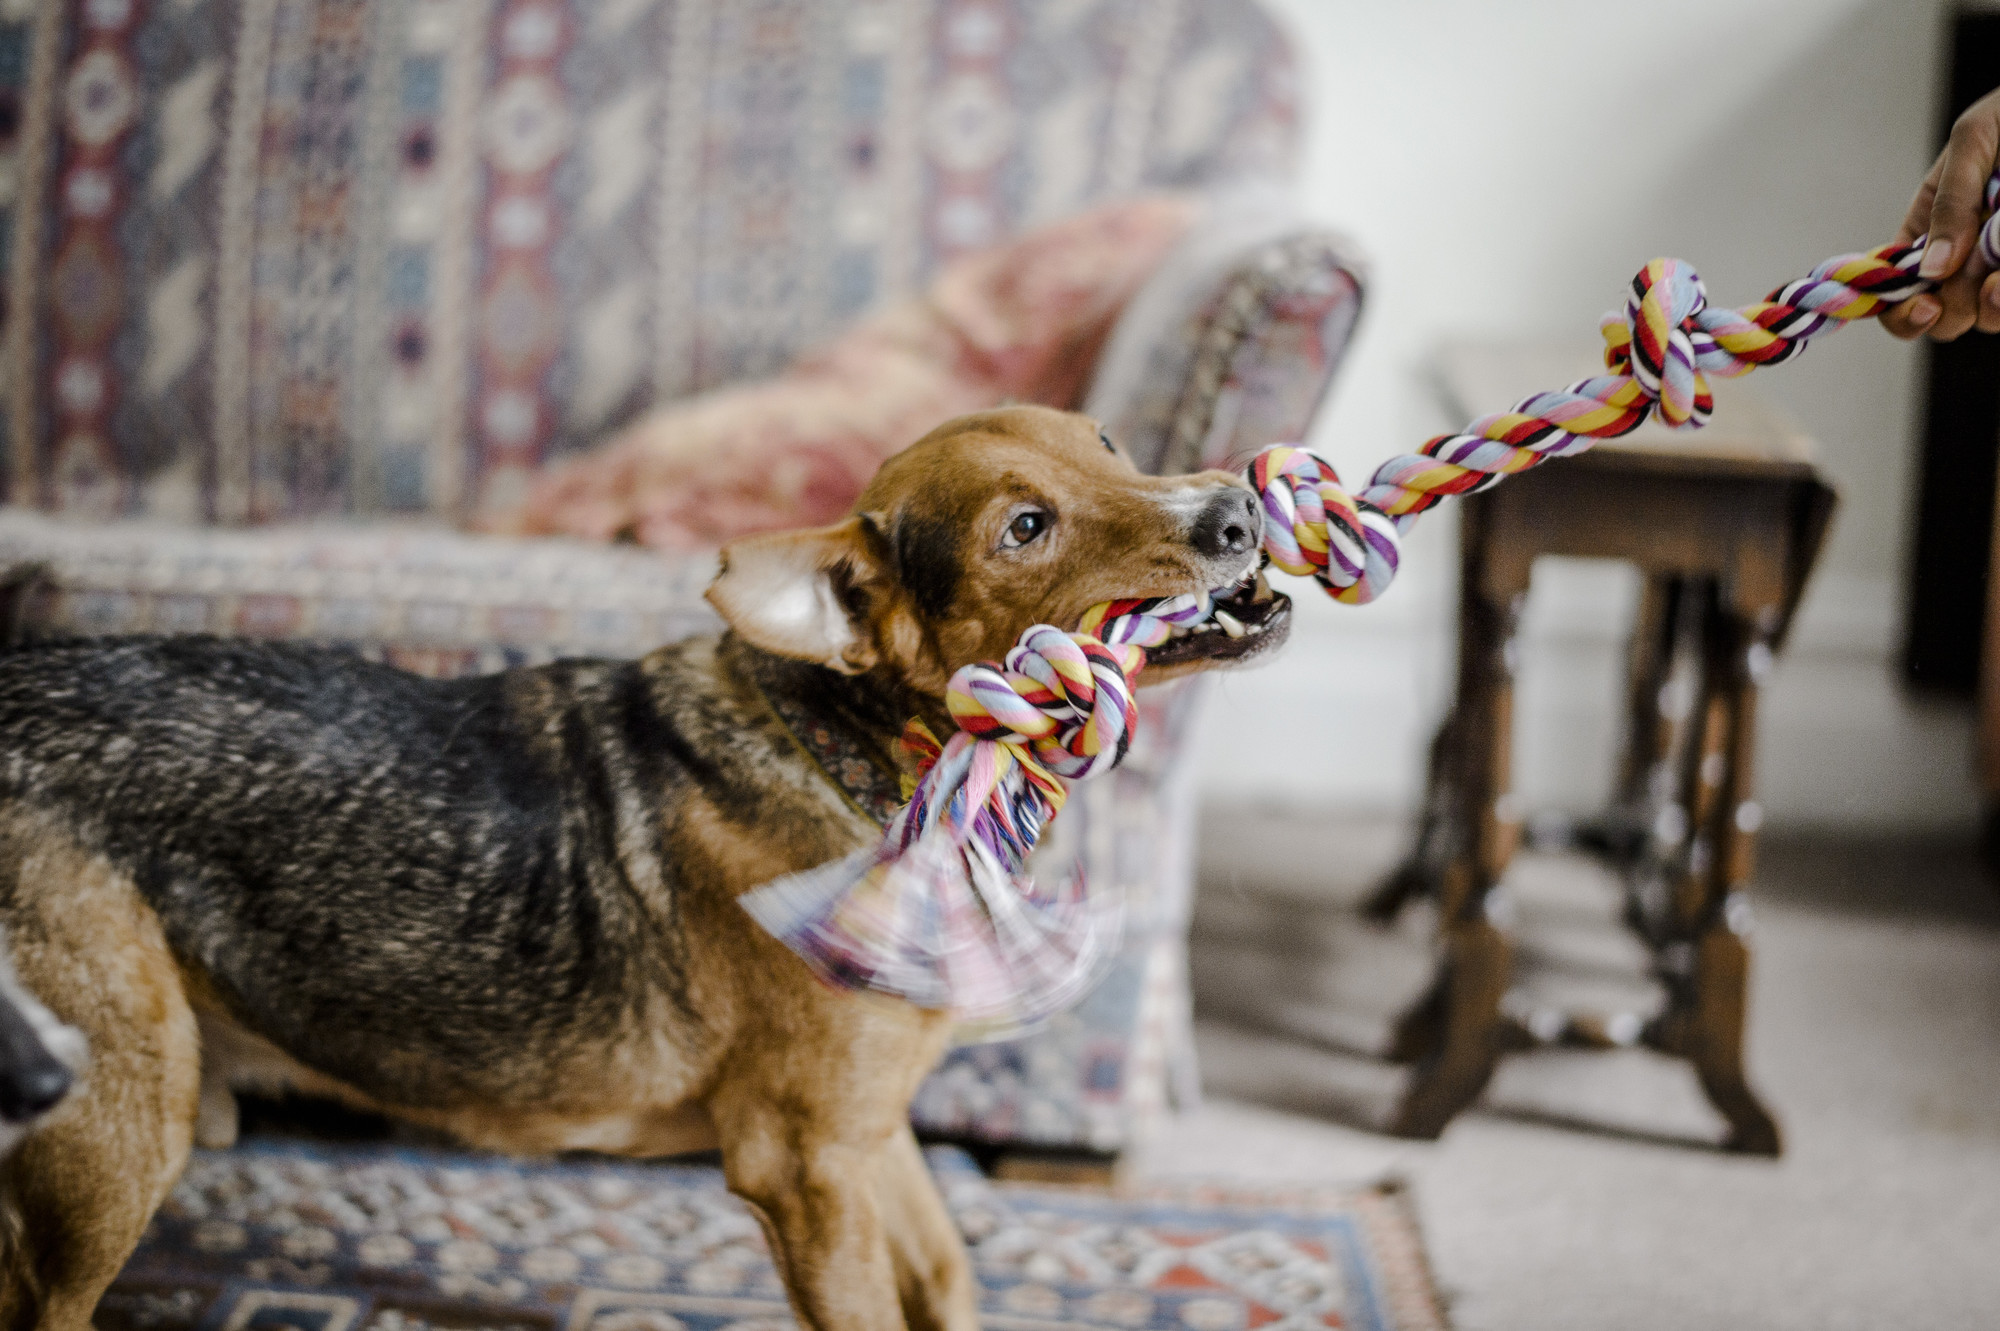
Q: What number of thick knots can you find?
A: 3